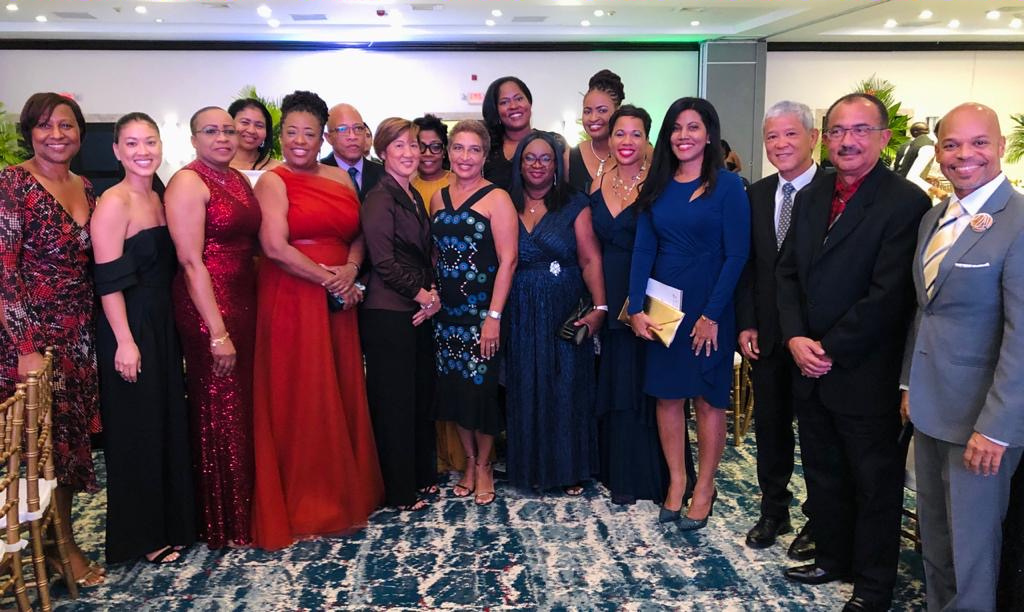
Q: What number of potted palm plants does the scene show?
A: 4